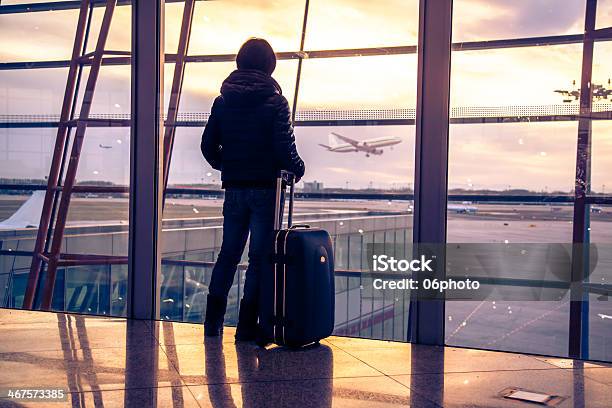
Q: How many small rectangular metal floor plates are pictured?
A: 1